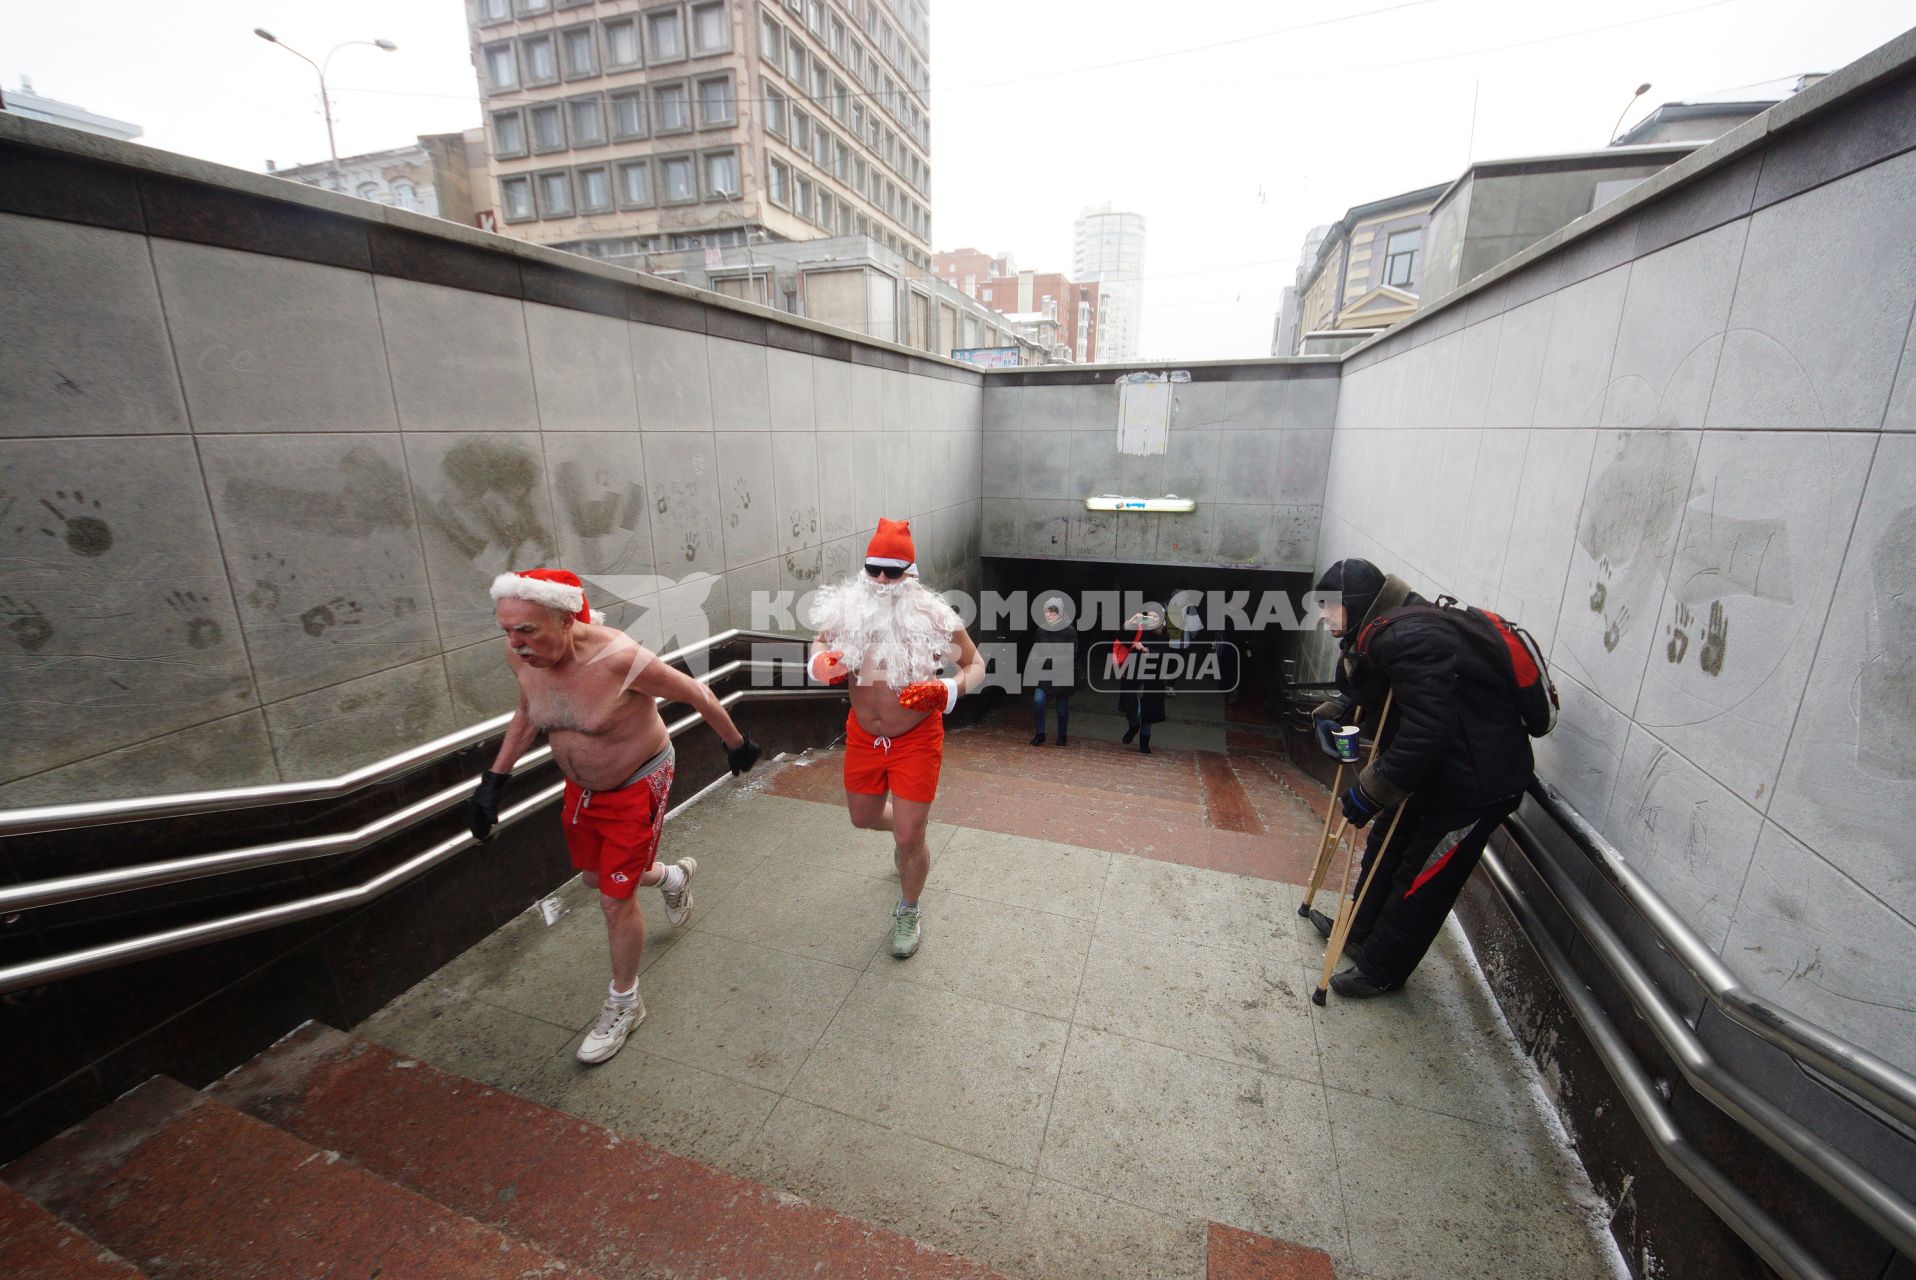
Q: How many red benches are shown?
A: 0